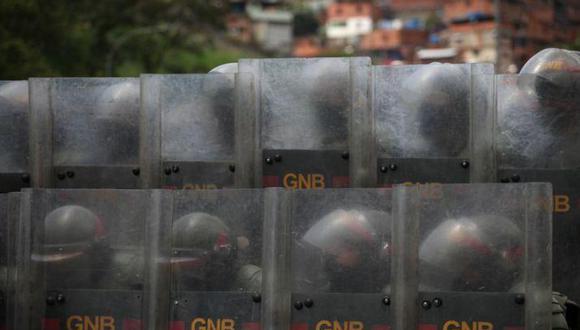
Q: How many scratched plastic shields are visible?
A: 11